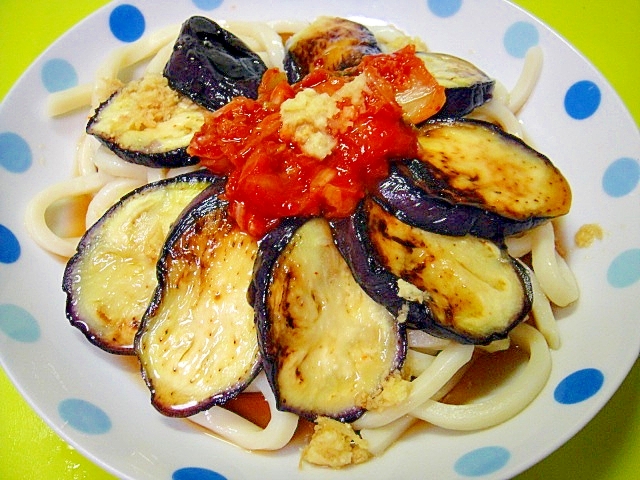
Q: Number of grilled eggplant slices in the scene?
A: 9